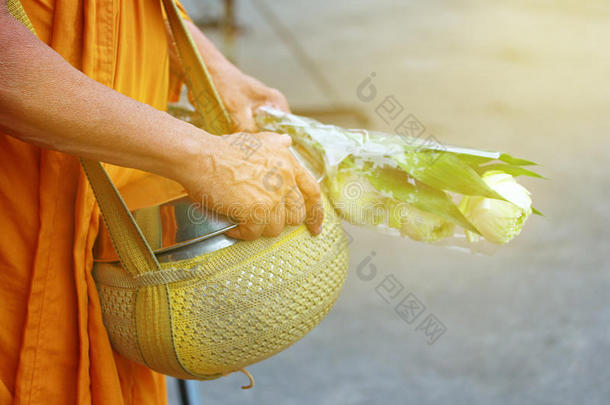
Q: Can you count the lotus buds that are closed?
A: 3